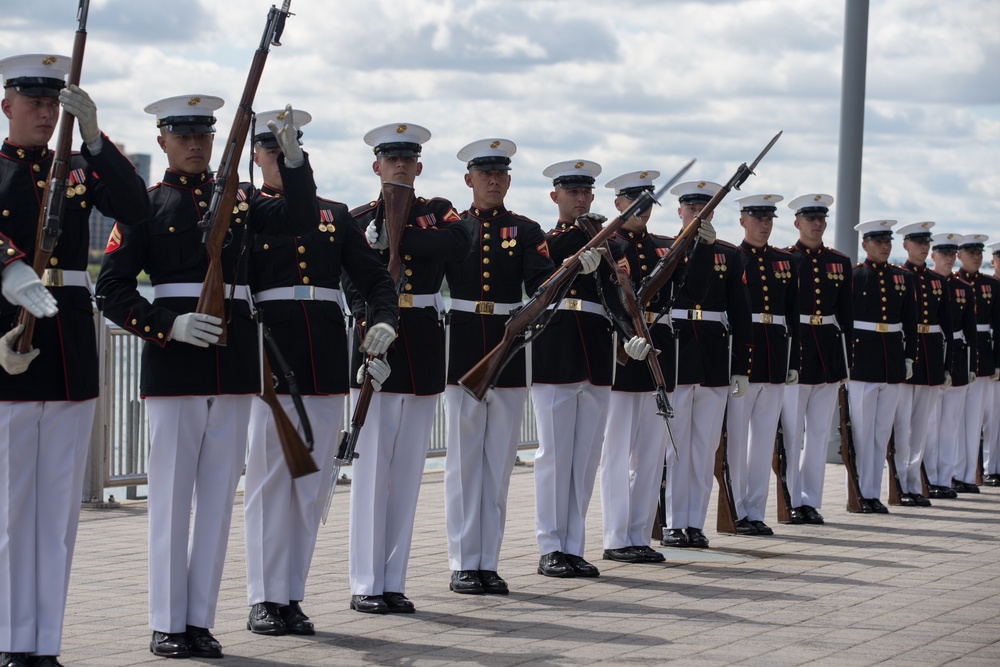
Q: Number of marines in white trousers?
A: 15